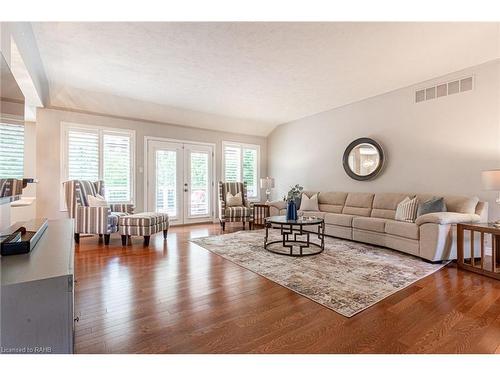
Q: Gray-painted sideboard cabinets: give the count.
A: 1